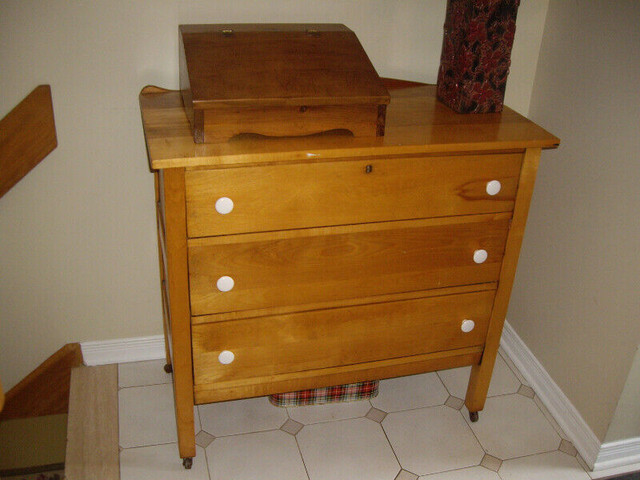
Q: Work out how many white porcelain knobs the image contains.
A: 6